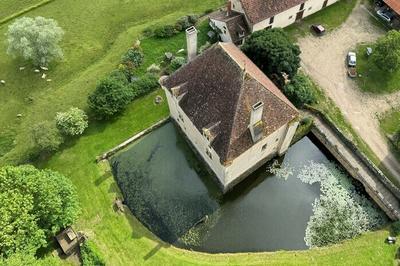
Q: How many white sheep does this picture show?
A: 7